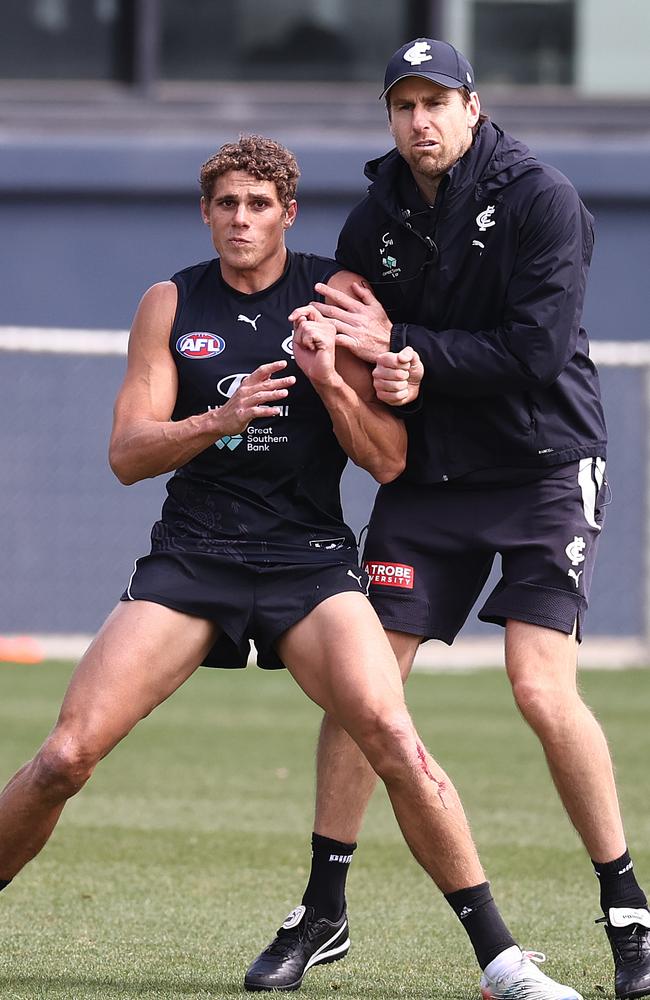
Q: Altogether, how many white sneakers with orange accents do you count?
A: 1